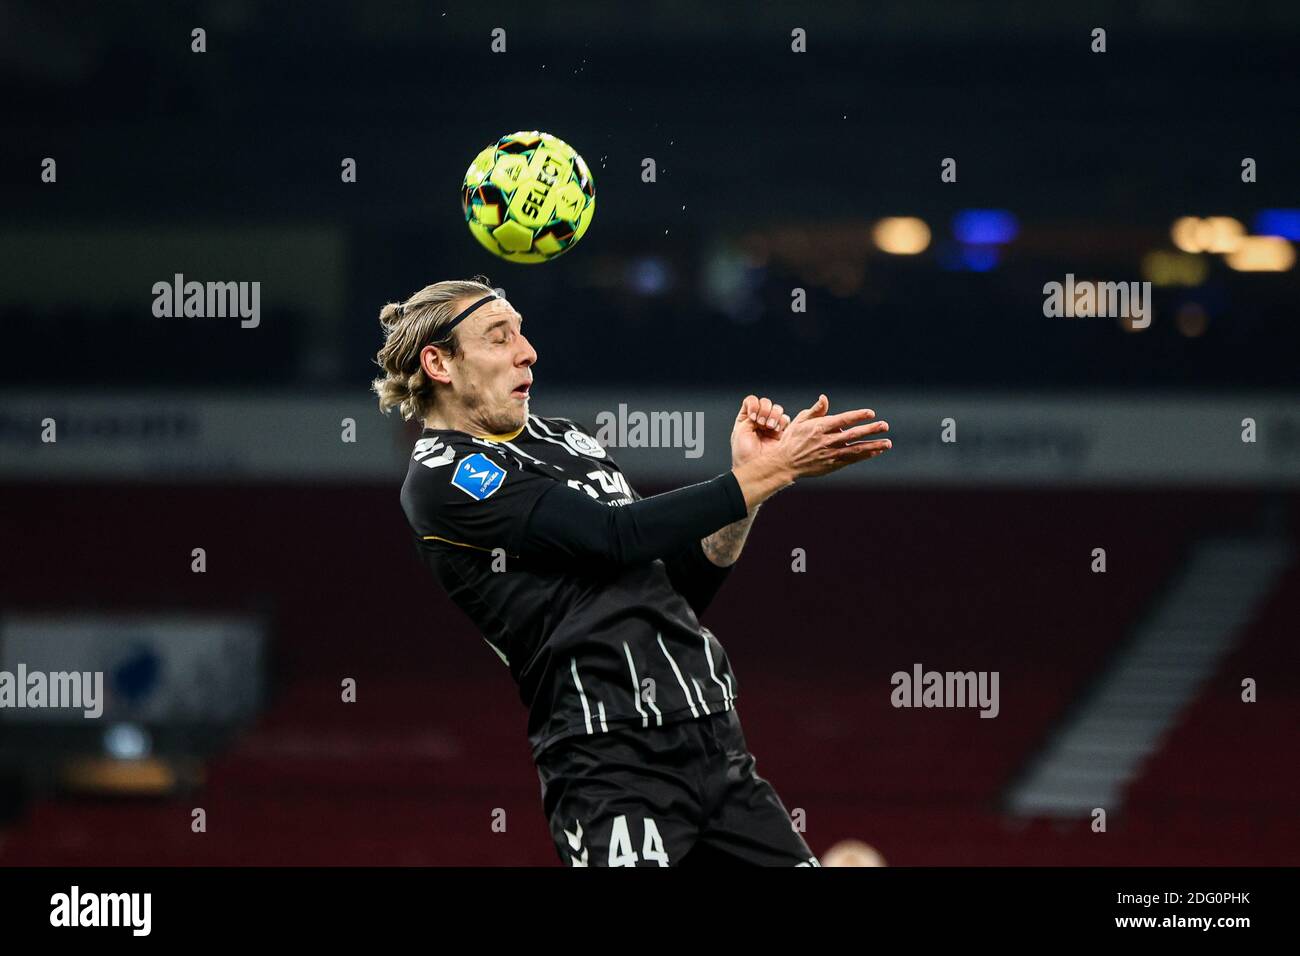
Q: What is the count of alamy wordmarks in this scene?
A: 6